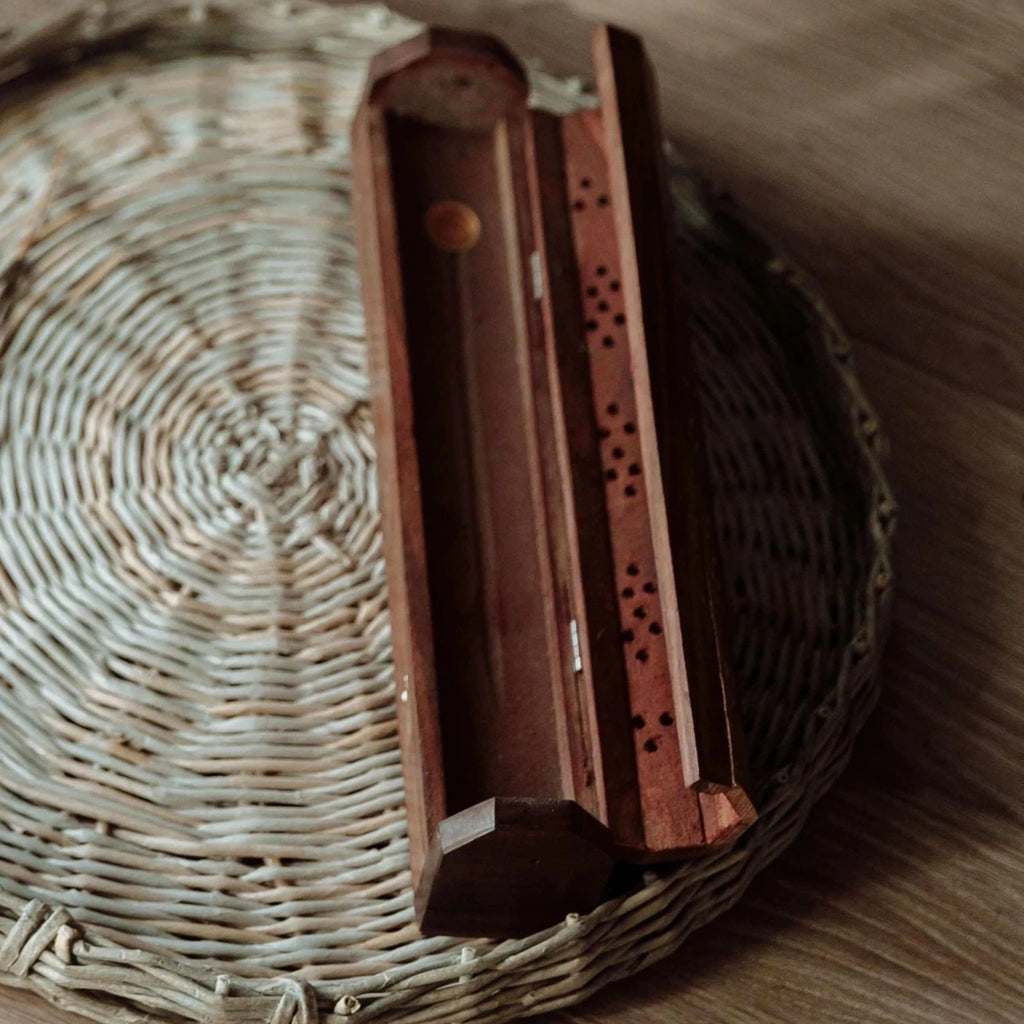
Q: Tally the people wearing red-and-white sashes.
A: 0